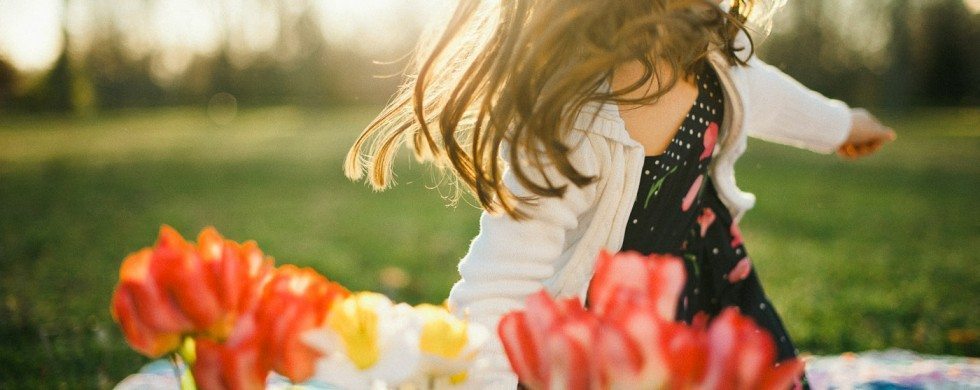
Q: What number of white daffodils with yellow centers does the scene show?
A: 2